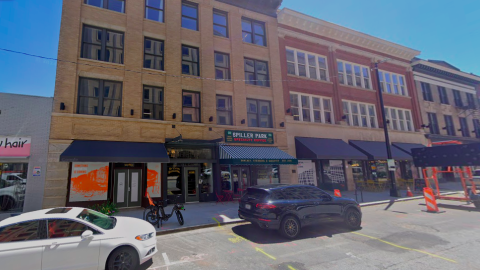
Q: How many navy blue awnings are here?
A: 4